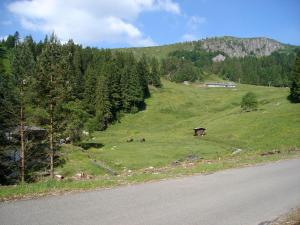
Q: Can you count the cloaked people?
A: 0